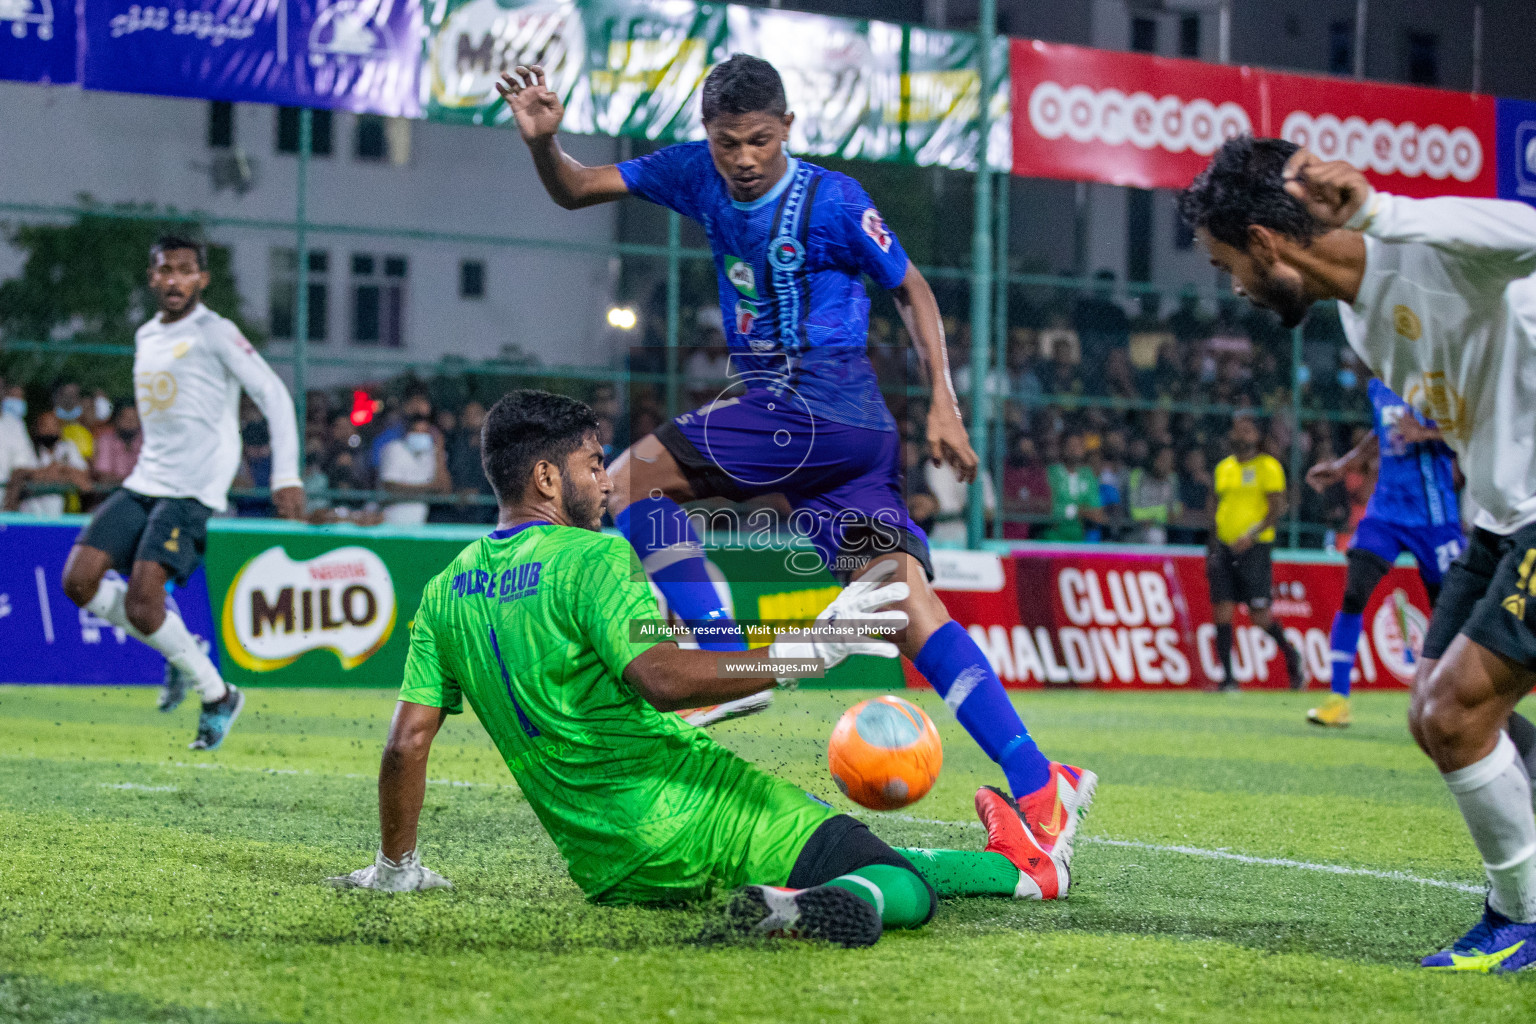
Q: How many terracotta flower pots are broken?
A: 0